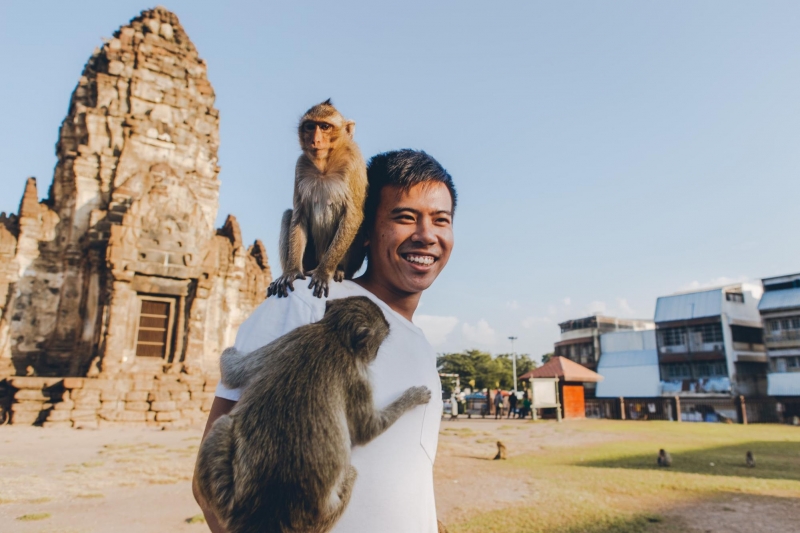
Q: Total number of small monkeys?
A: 3